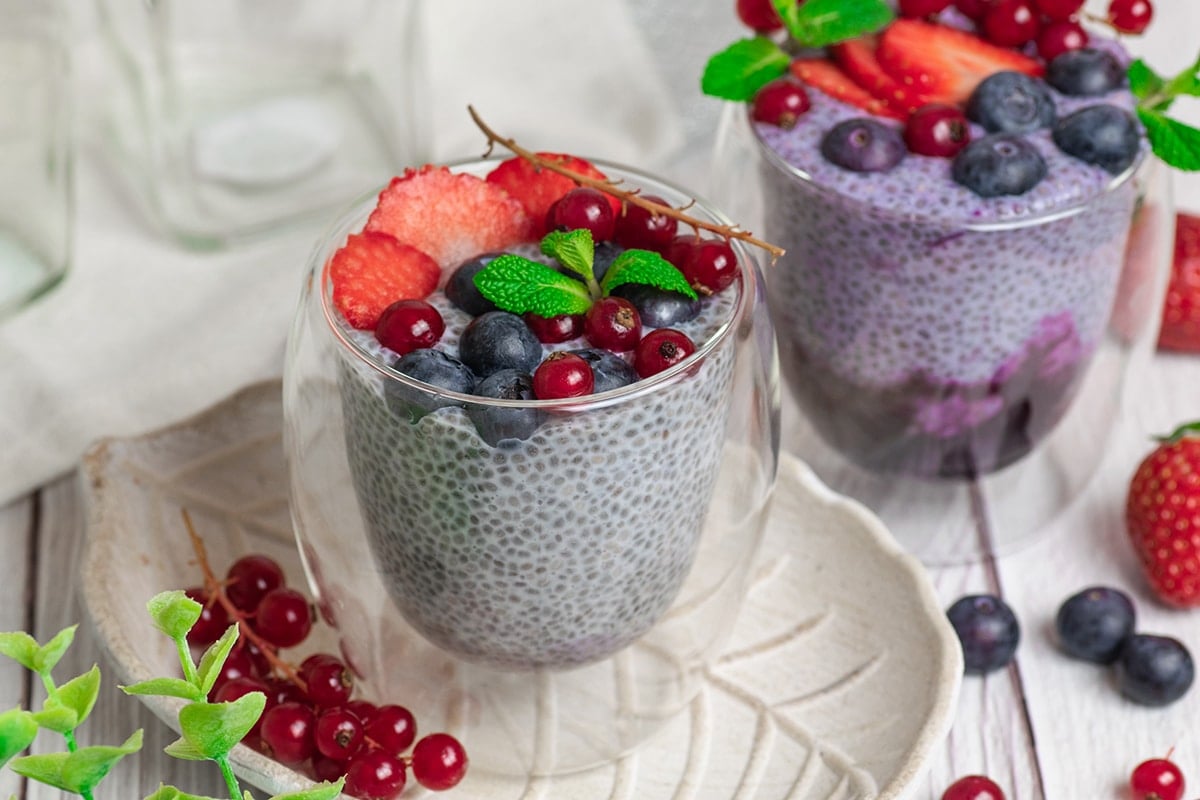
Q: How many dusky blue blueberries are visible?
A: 15